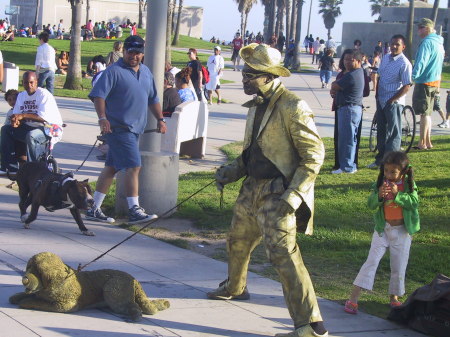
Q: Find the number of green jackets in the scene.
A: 1